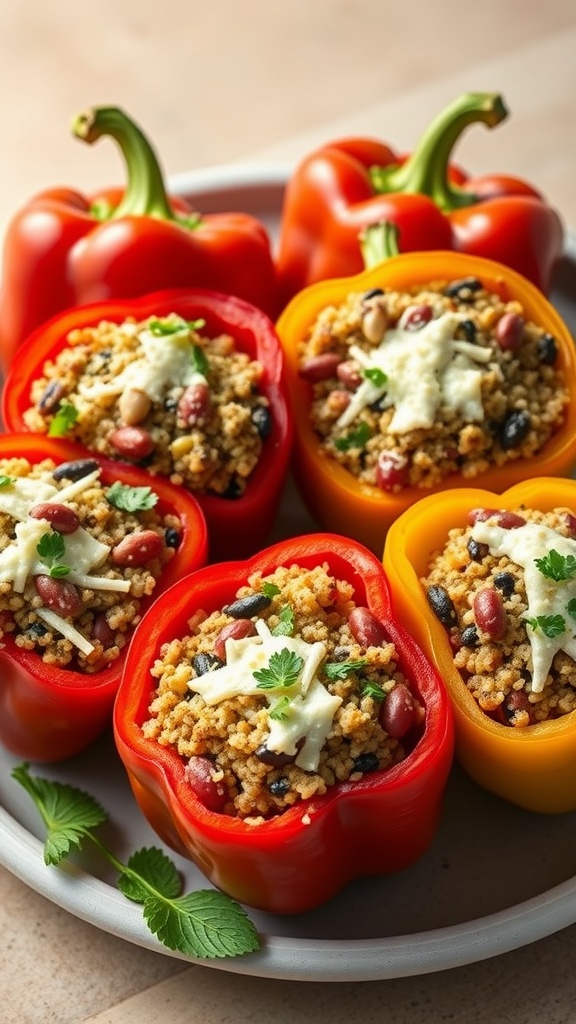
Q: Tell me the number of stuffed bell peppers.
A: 5